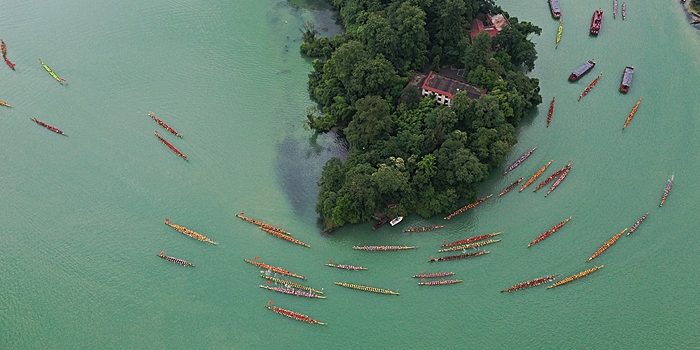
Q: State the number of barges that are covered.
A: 3